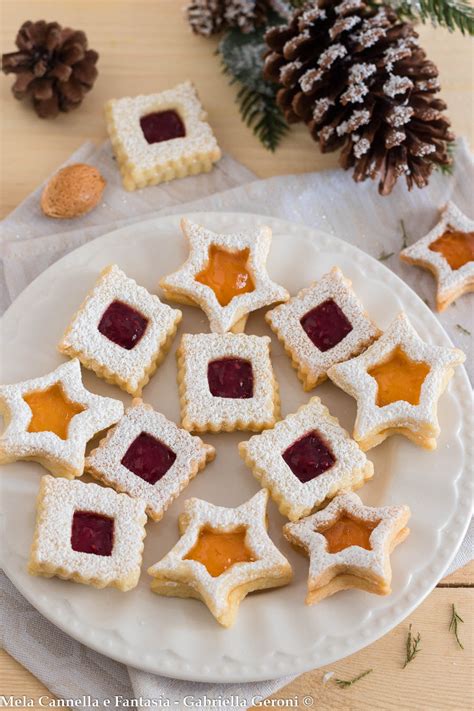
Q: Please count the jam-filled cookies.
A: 13